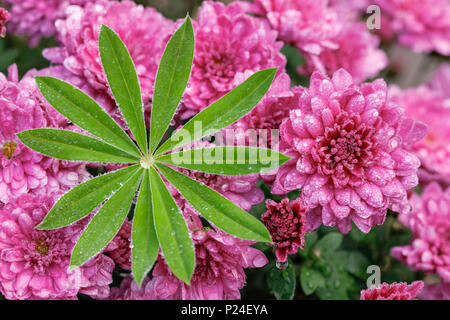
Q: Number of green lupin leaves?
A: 11